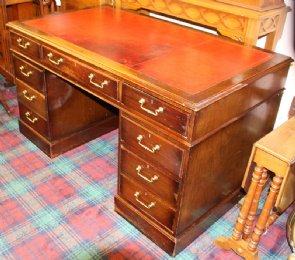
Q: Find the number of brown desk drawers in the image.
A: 9